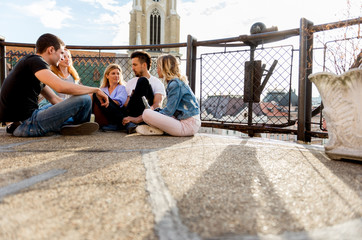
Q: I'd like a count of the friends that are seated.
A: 5